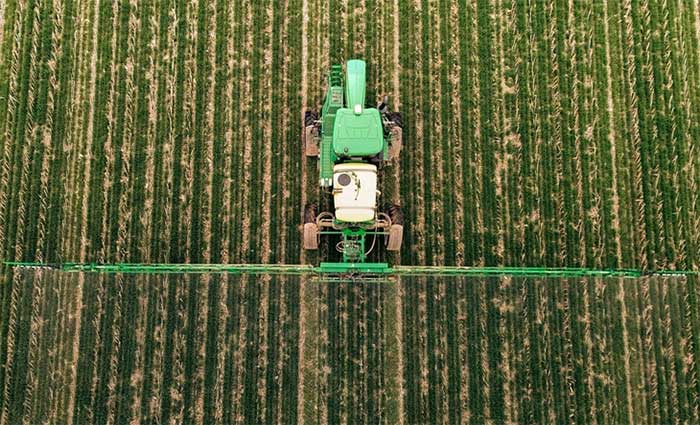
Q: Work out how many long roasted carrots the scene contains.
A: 0